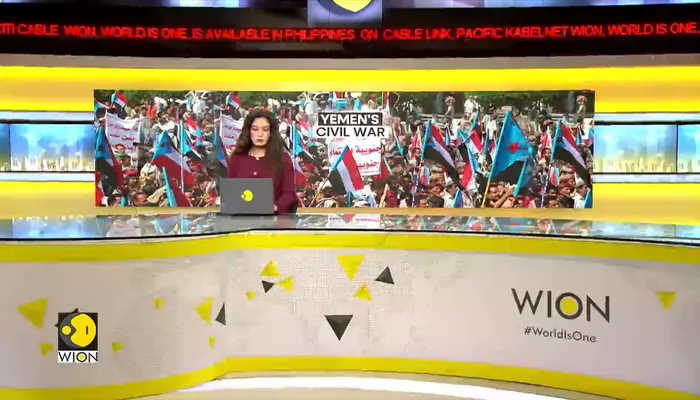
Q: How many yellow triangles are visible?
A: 12